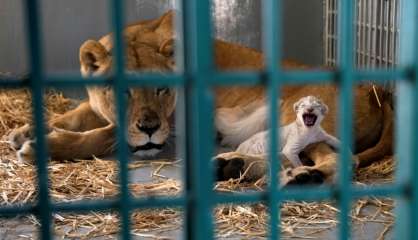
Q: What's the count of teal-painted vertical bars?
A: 6